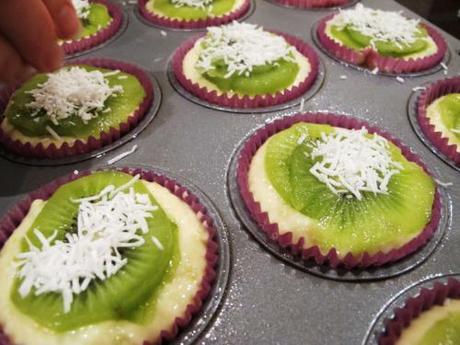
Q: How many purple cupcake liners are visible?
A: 10